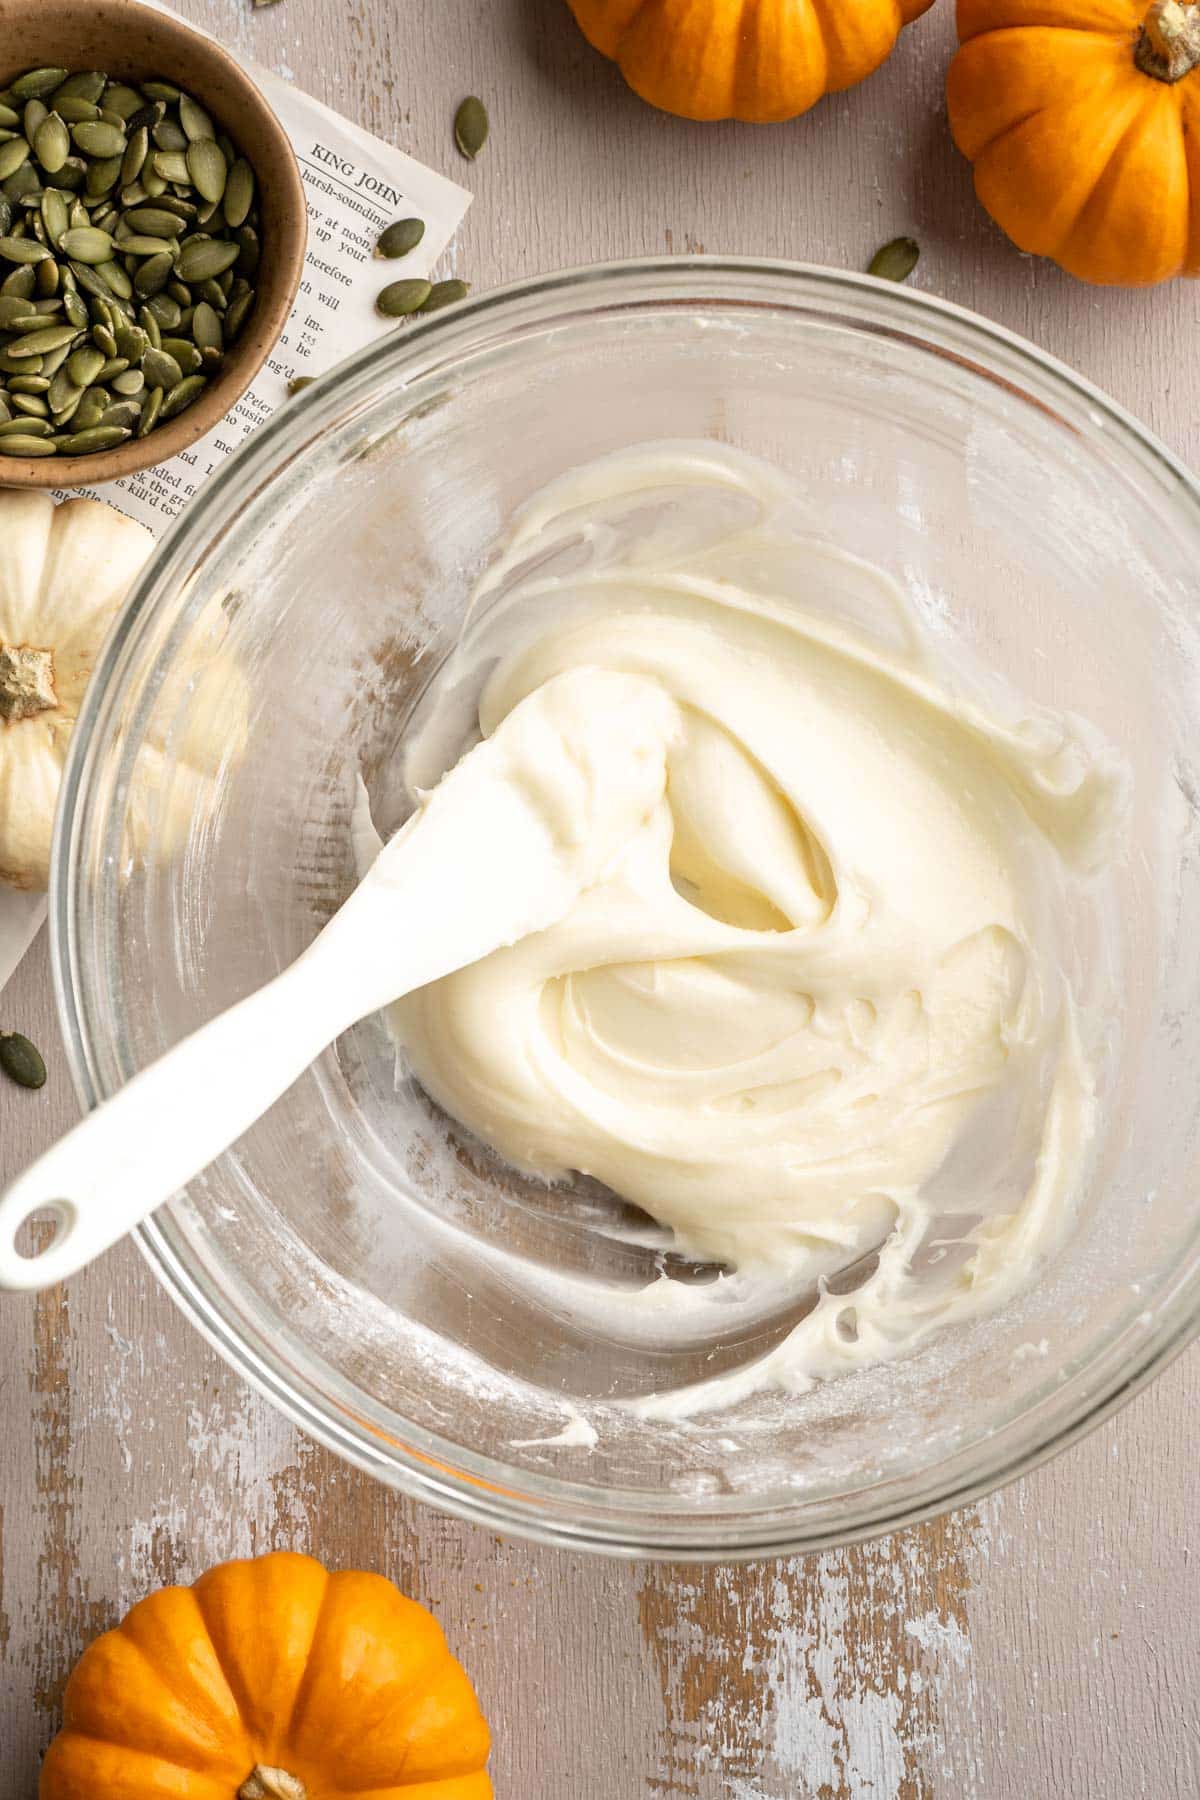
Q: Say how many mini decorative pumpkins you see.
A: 4